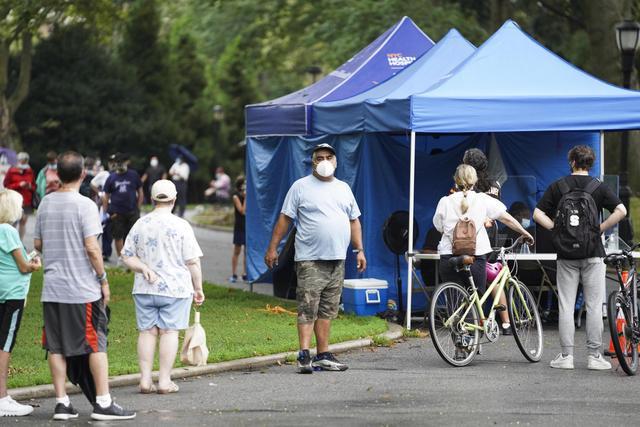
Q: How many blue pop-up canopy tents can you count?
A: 3